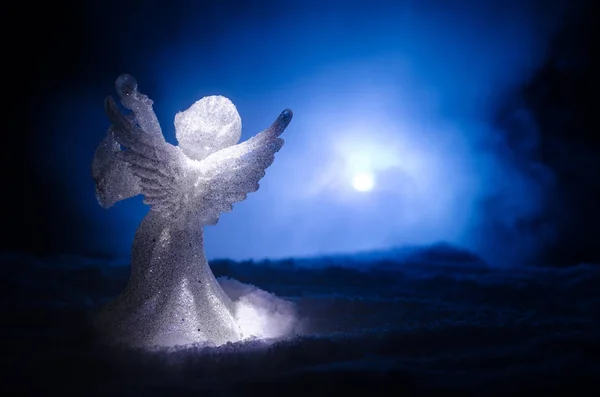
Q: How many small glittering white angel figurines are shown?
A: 1